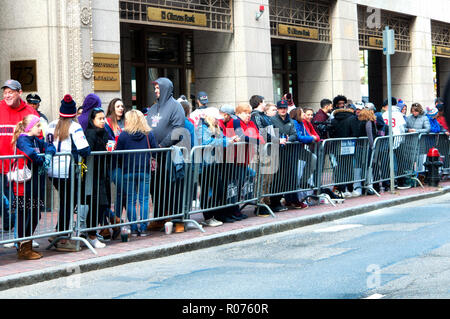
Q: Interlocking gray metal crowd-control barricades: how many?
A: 7